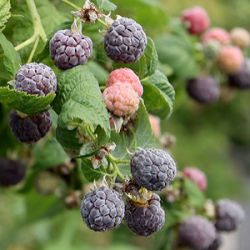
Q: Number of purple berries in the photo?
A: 13